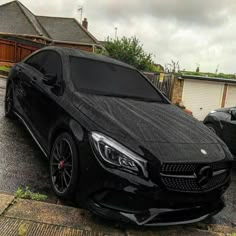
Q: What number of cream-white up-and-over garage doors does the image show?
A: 2